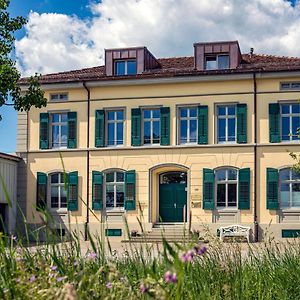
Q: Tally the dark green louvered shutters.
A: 15